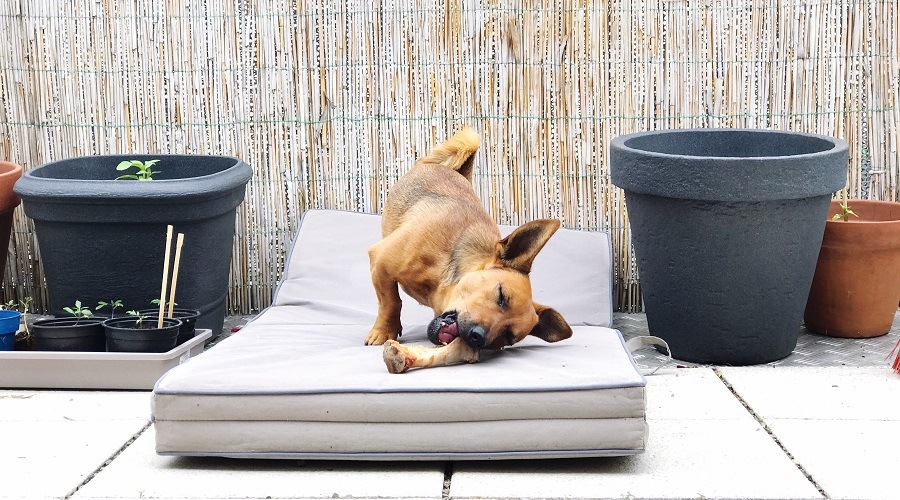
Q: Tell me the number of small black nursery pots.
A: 3